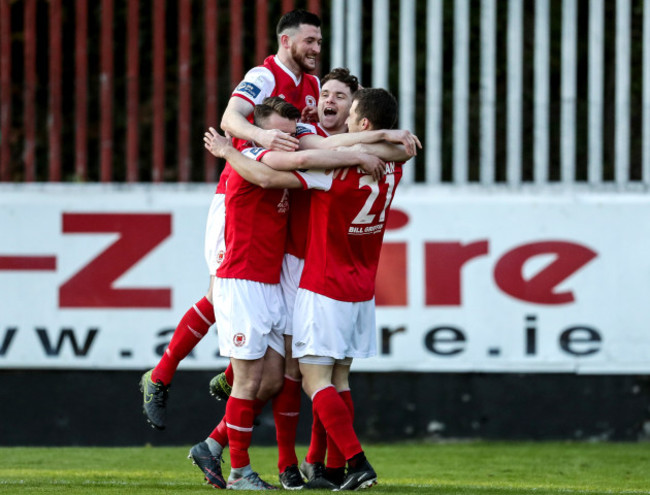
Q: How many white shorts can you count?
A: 4